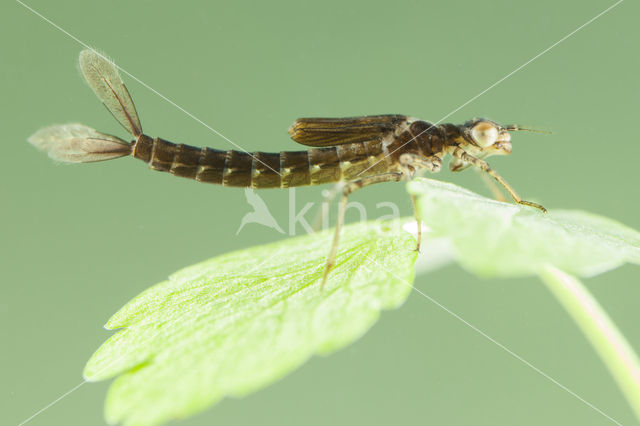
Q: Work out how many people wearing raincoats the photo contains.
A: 0